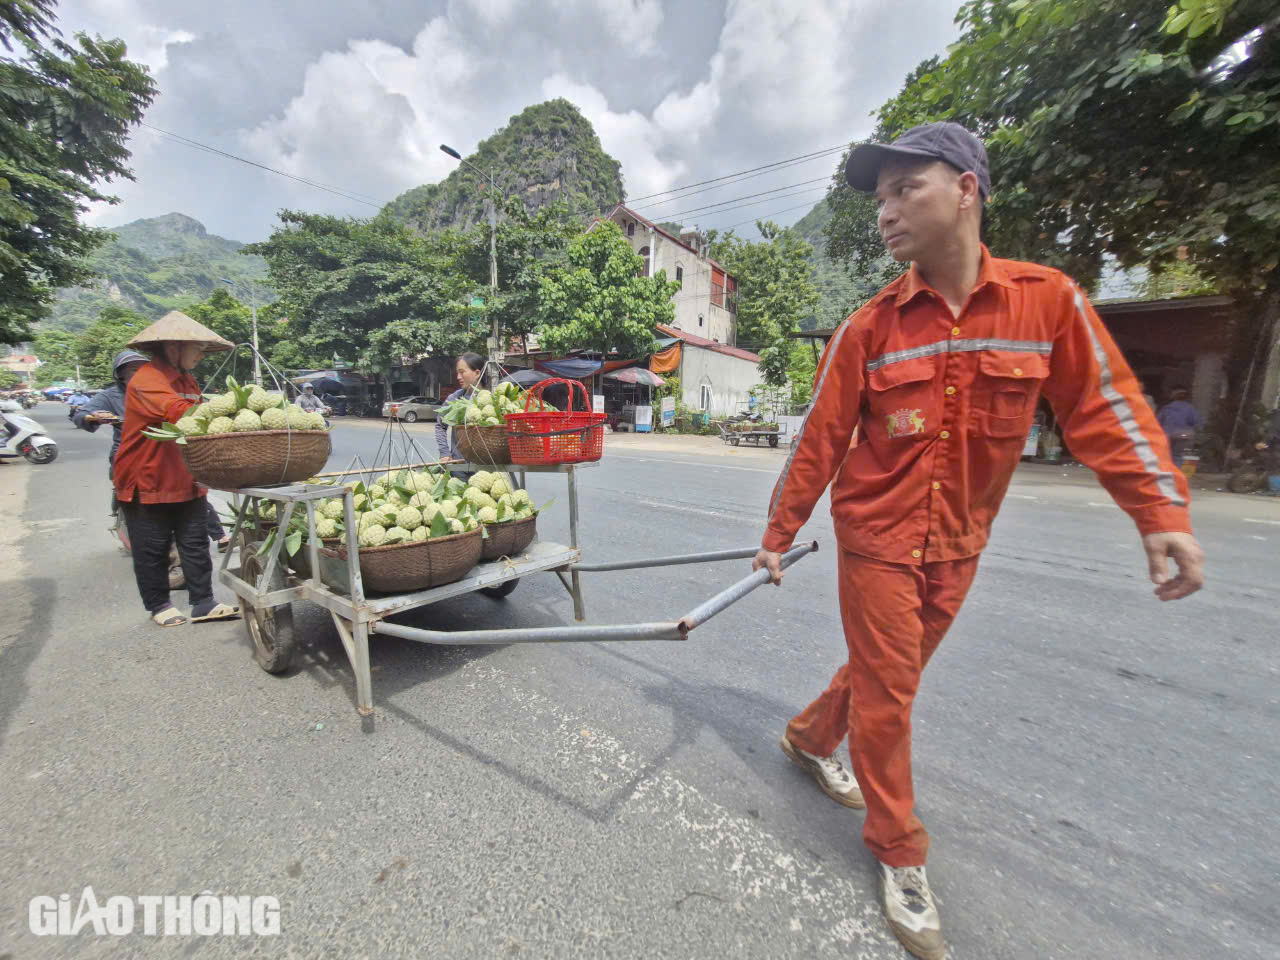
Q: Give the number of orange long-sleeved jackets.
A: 2